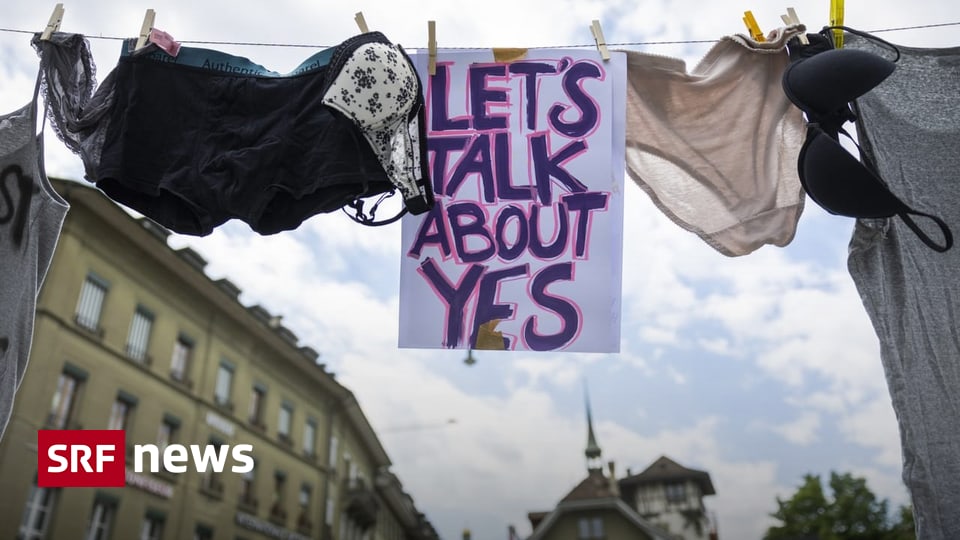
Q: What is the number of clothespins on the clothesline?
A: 8